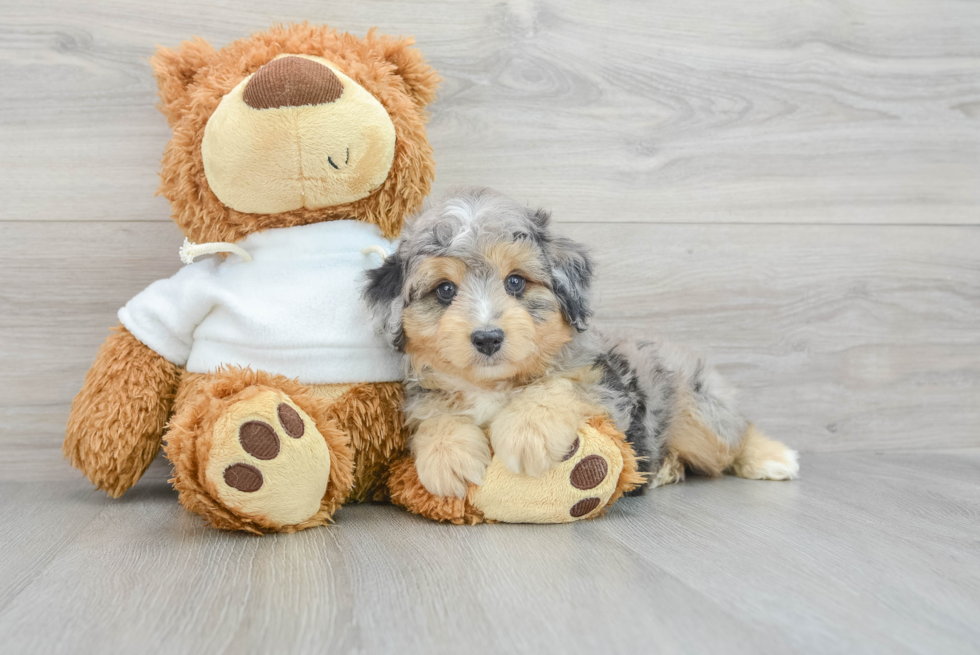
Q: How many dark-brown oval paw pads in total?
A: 6